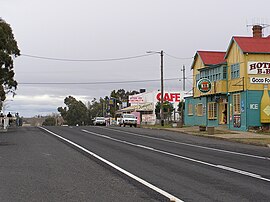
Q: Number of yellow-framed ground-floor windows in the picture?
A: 4